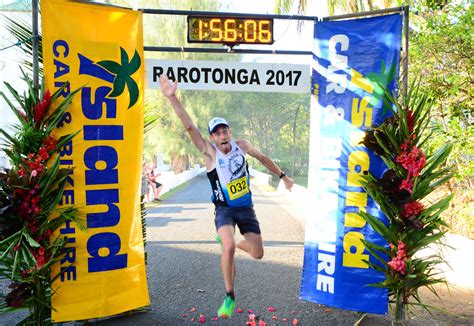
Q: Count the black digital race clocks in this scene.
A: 1